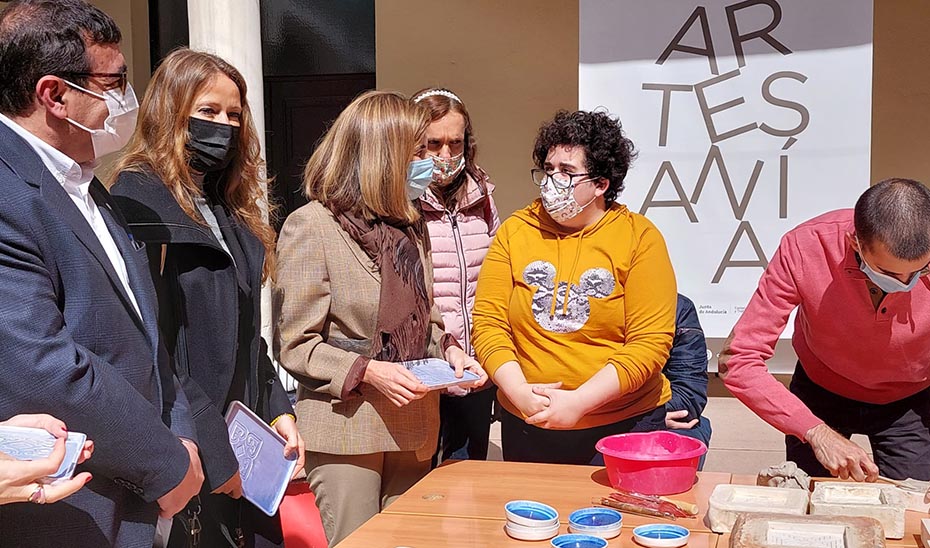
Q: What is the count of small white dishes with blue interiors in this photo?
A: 4